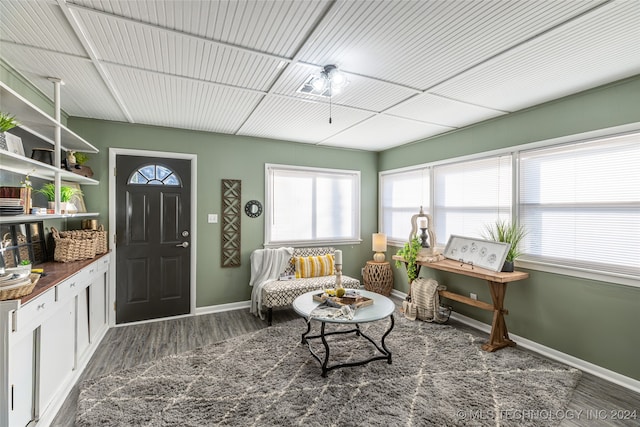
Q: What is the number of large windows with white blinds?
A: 4